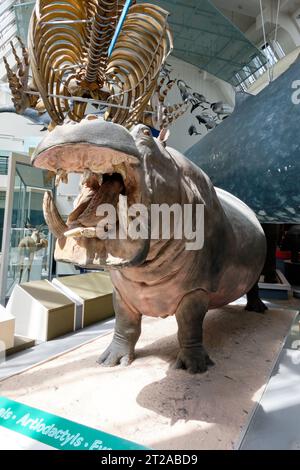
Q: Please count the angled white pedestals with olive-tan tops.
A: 2